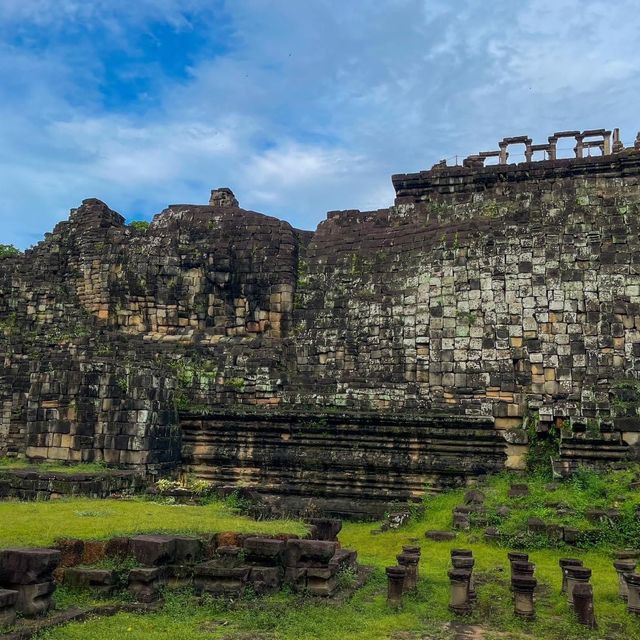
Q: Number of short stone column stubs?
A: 15